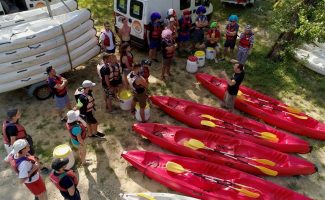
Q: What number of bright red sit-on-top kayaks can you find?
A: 4